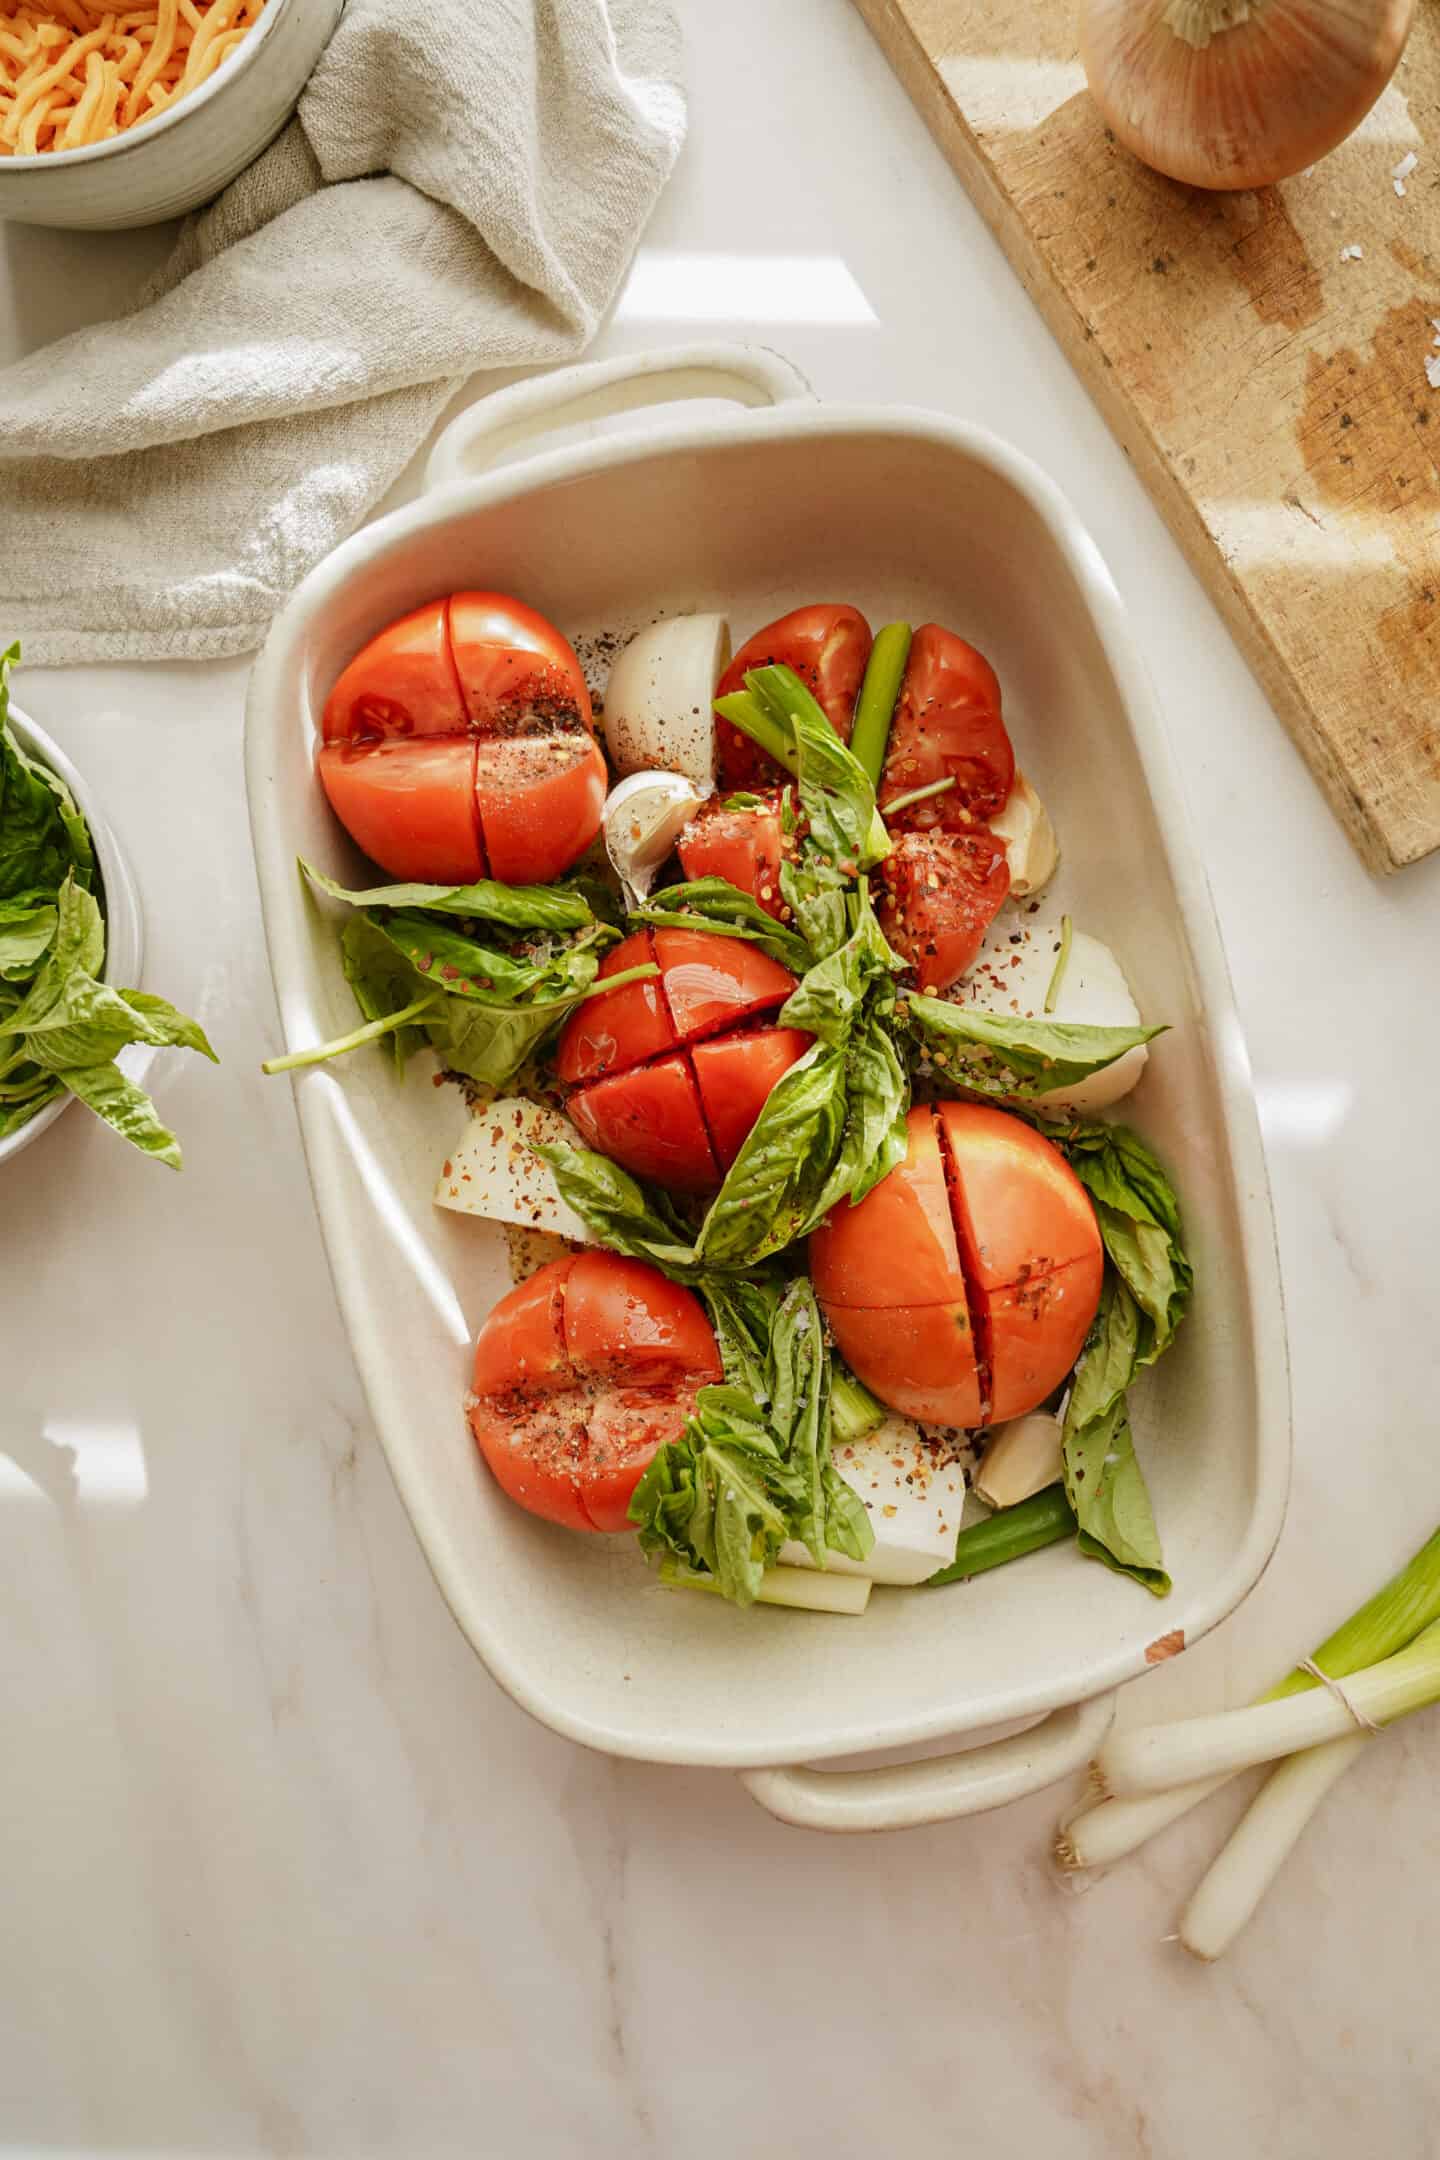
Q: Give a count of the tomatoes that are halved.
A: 0